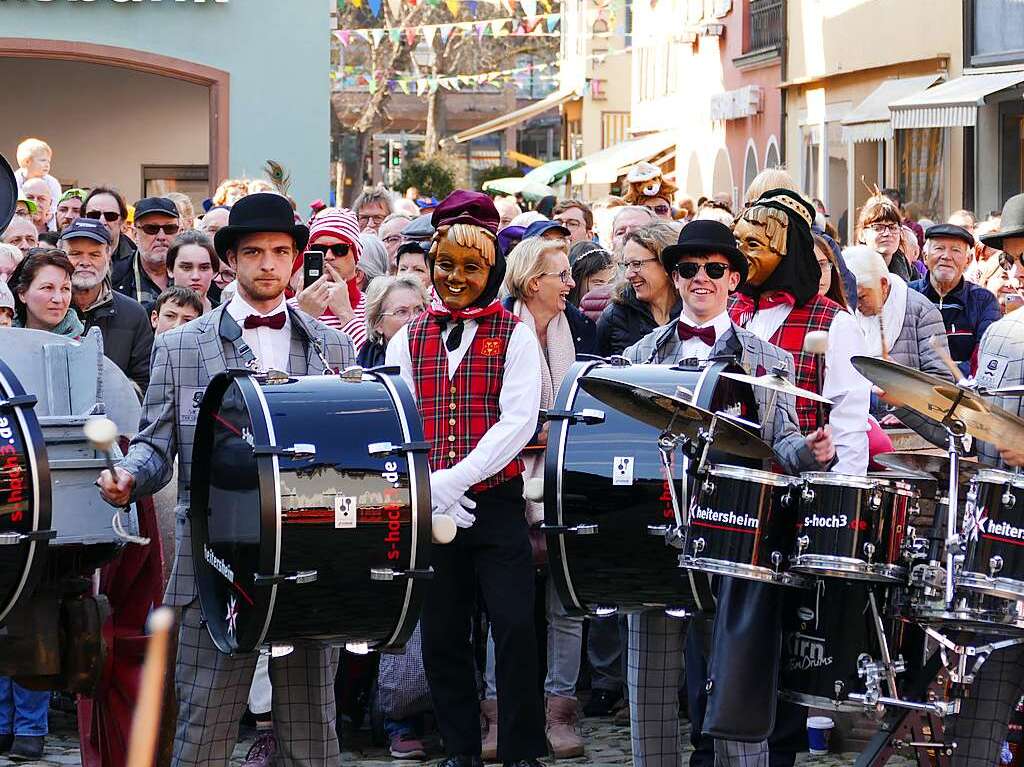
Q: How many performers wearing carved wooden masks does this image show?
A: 2